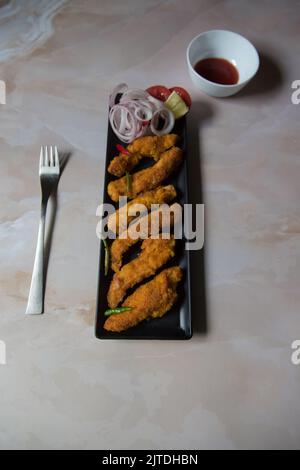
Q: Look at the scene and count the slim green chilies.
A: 3